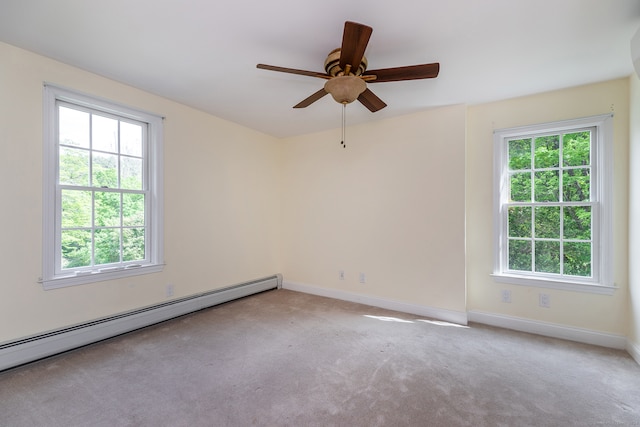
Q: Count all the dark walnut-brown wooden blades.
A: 5